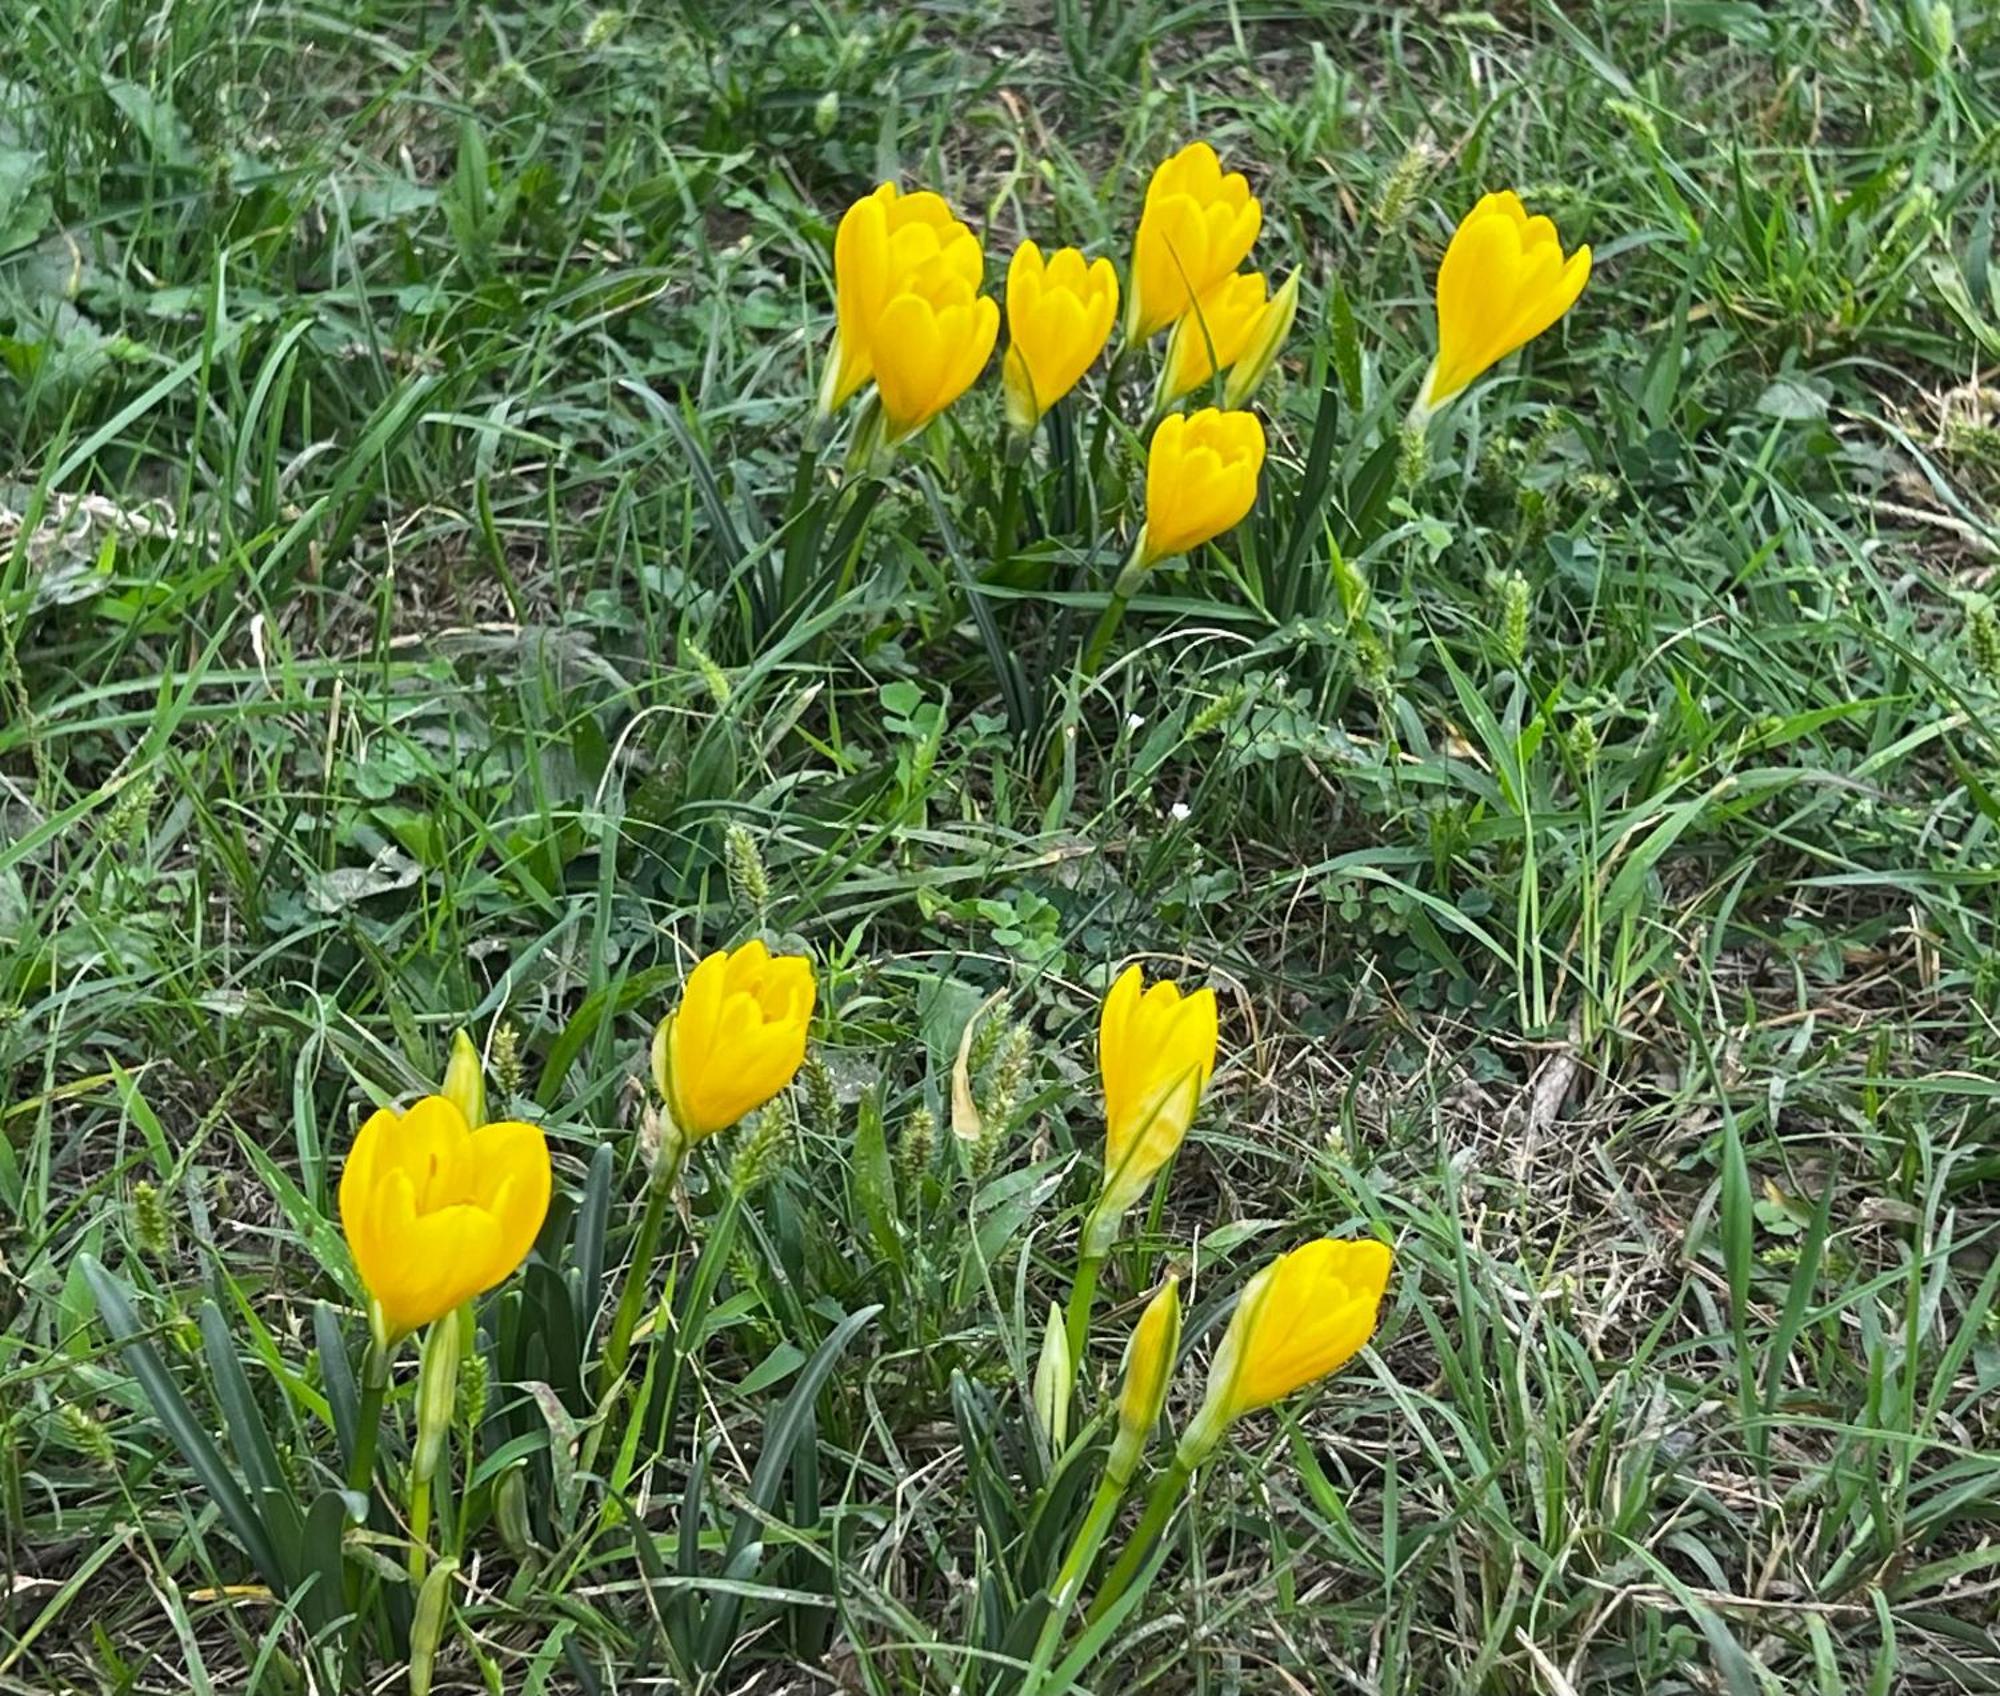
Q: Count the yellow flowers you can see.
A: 11